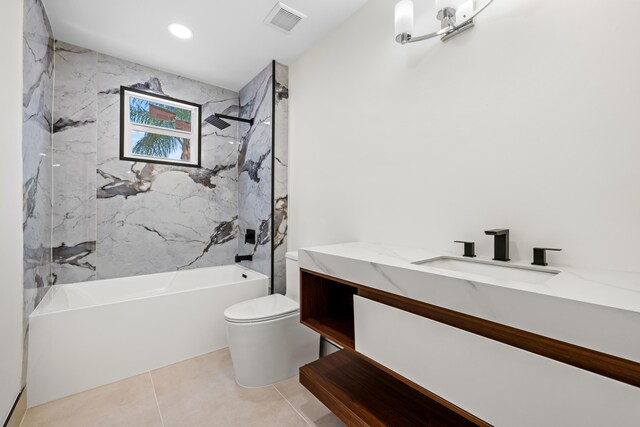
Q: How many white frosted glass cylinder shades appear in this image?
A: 2